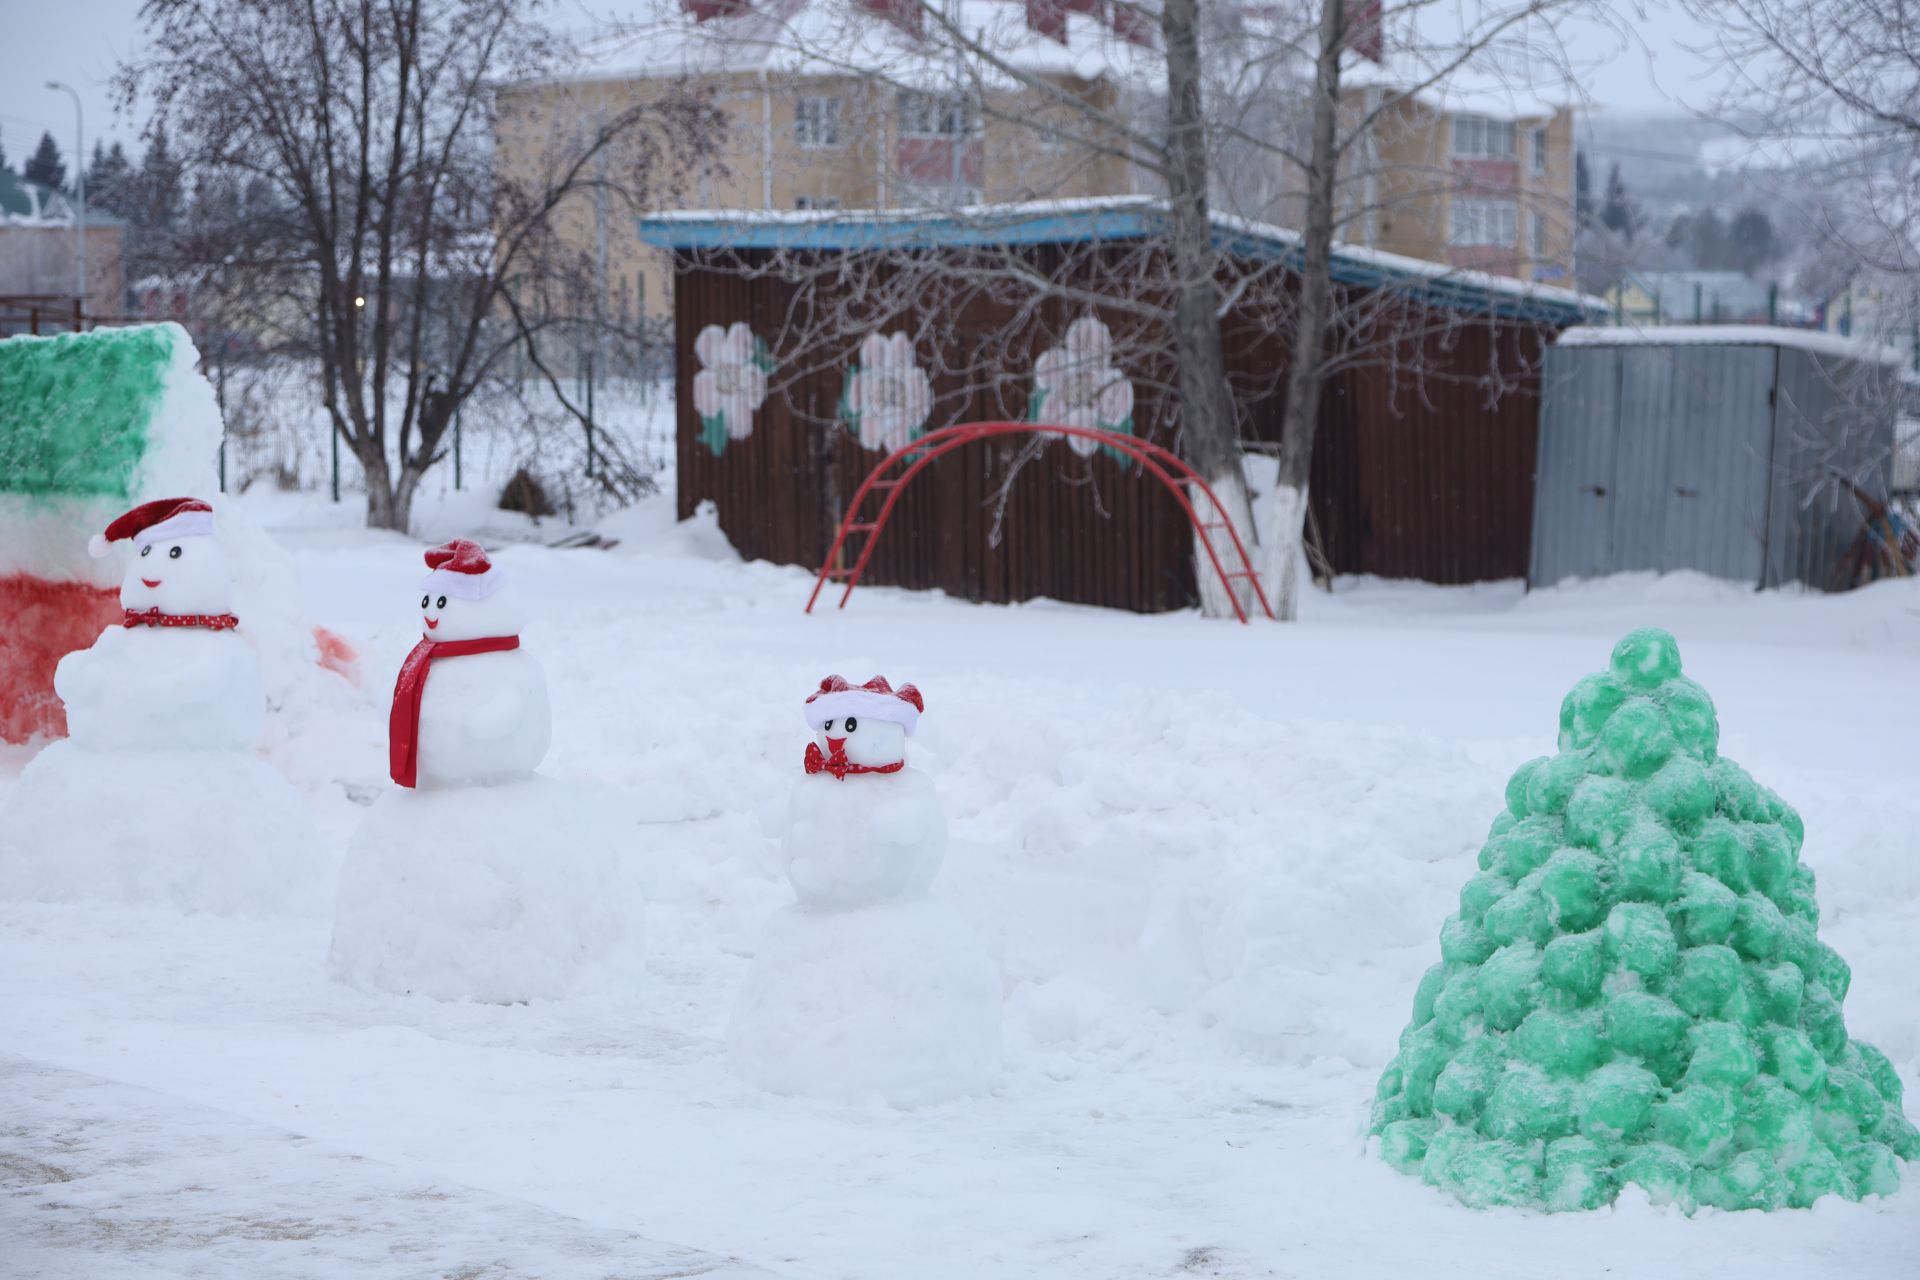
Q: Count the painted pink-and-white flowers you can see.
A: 3